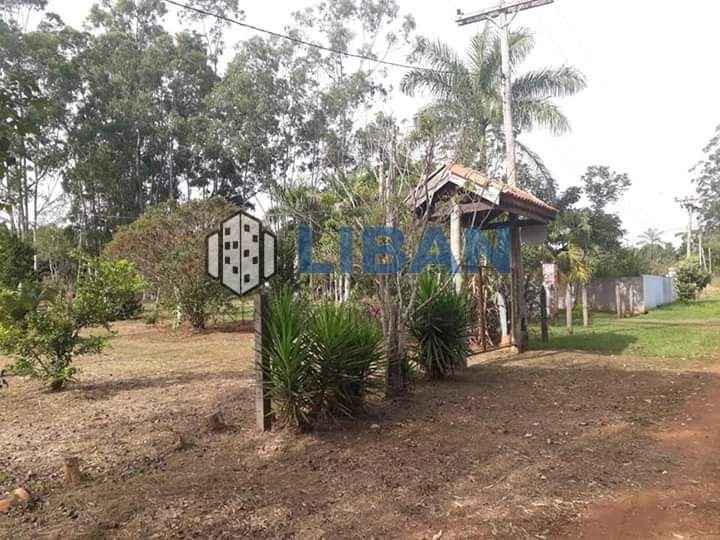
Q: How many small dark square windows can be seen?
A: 10